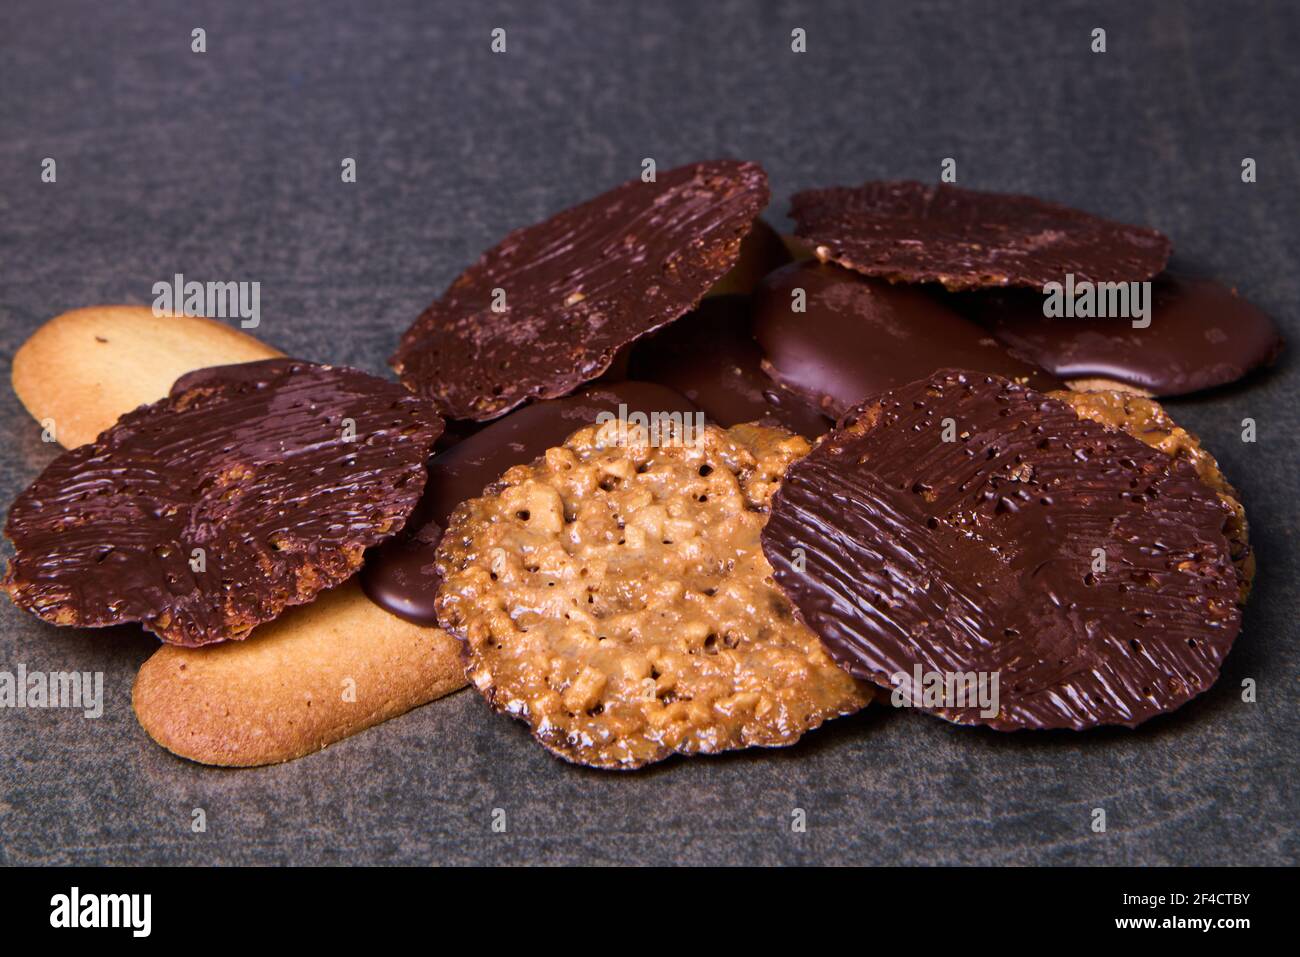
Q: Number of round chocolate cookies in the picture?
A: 4